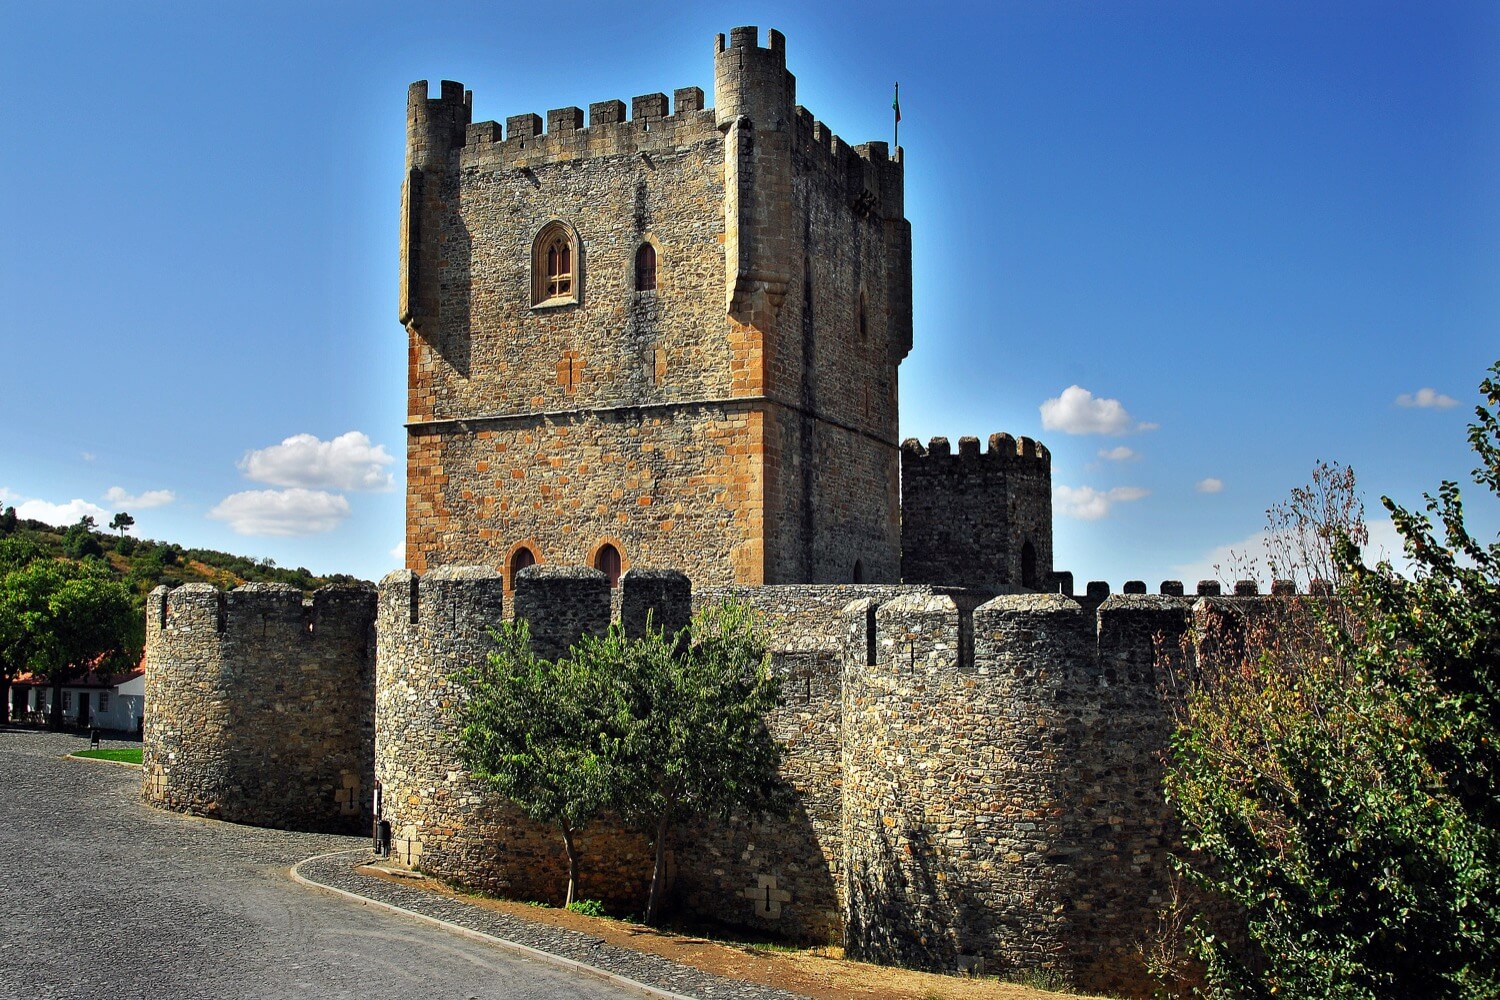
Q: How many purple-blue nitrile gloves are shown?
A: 0